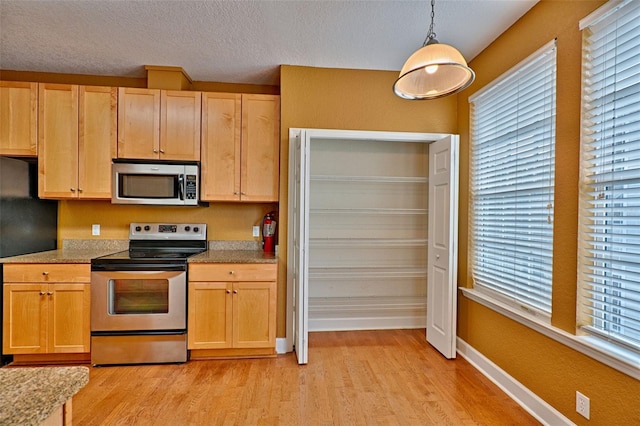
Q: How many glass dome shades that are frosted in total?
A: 1